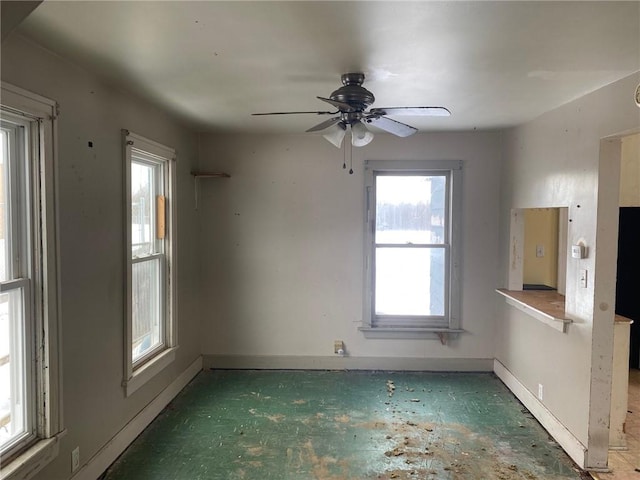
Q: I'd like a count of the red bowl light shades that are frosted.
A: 0